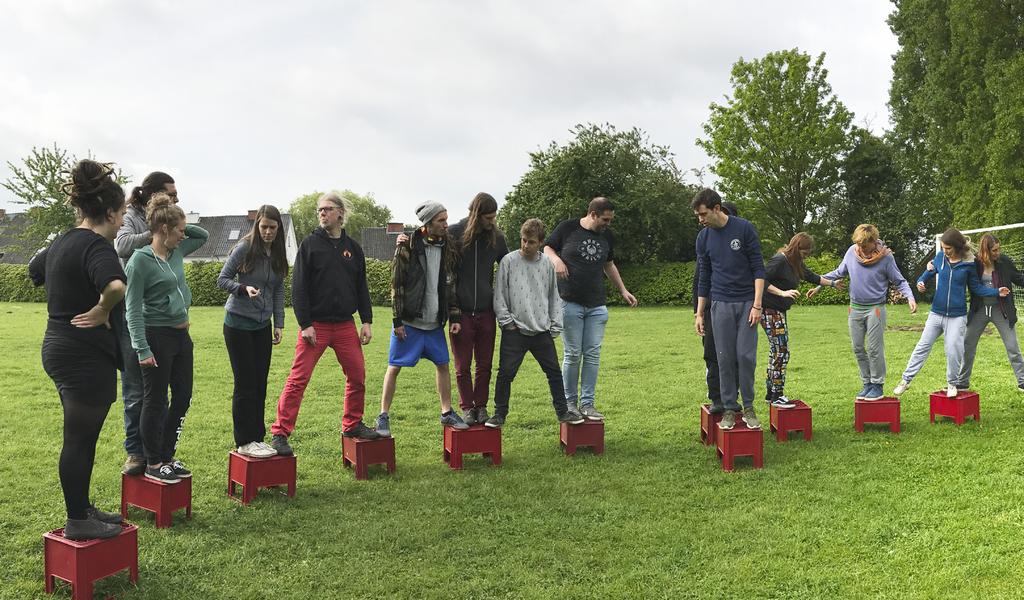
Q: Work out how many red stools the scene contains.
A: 11